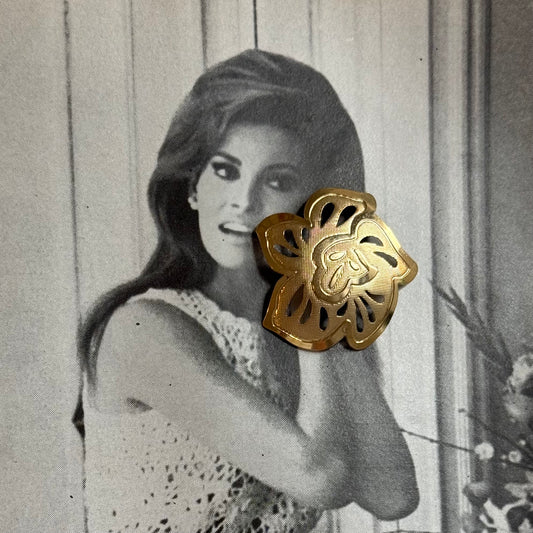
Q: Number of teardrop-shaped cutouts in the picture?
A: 14